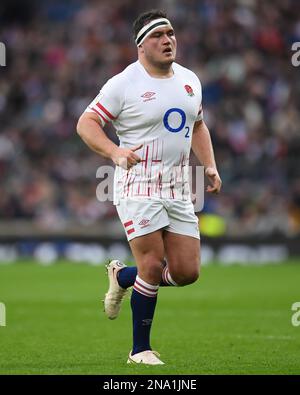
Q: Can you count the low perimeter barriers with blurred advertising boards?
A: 1